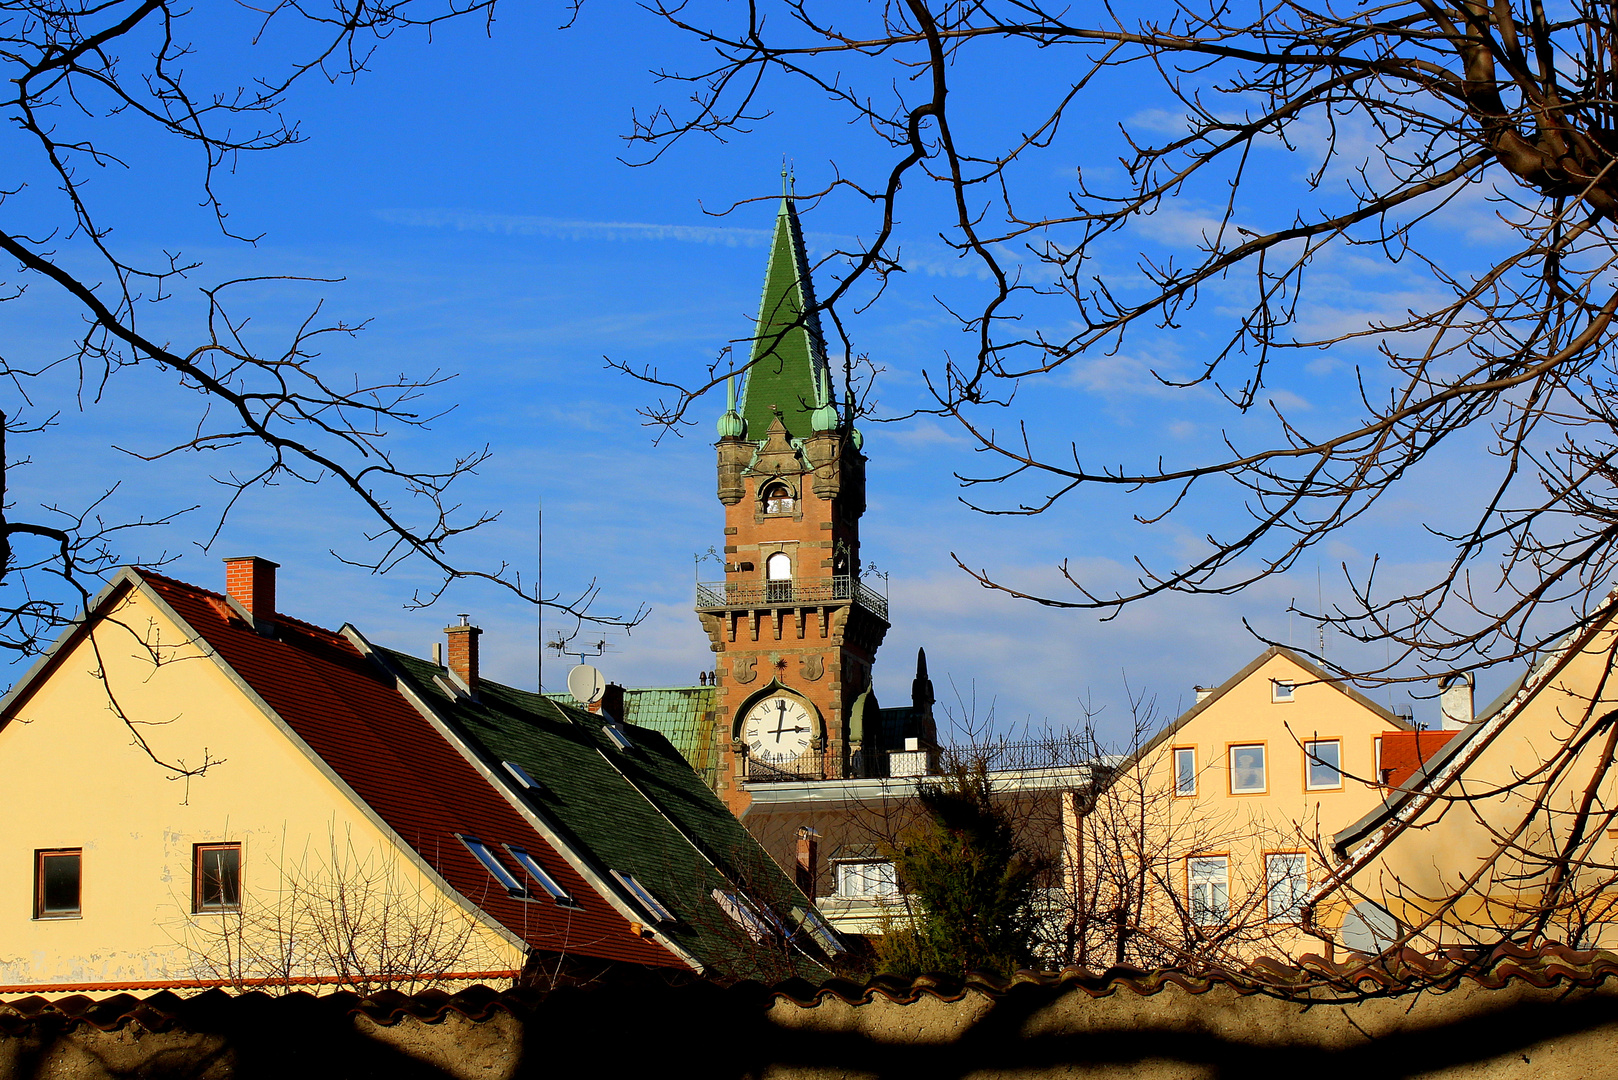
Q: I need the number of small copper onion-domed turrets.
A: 3